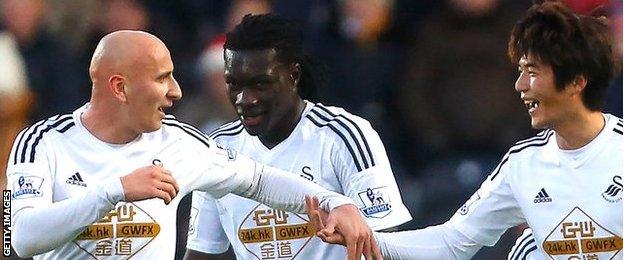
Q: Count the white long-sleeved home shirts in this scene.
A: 2